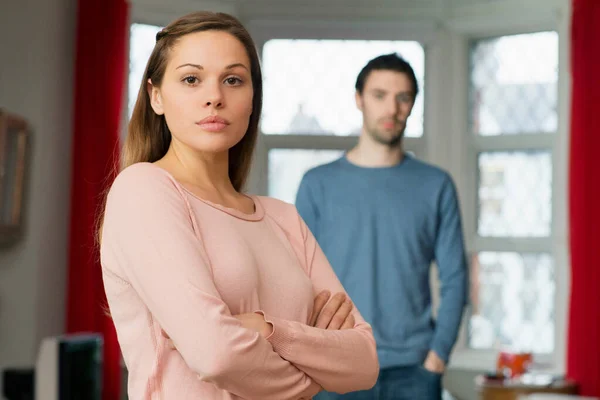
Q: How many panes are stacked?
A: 3